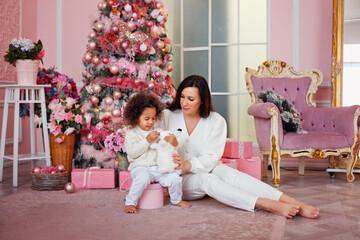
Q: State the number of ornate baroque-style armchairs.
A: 1